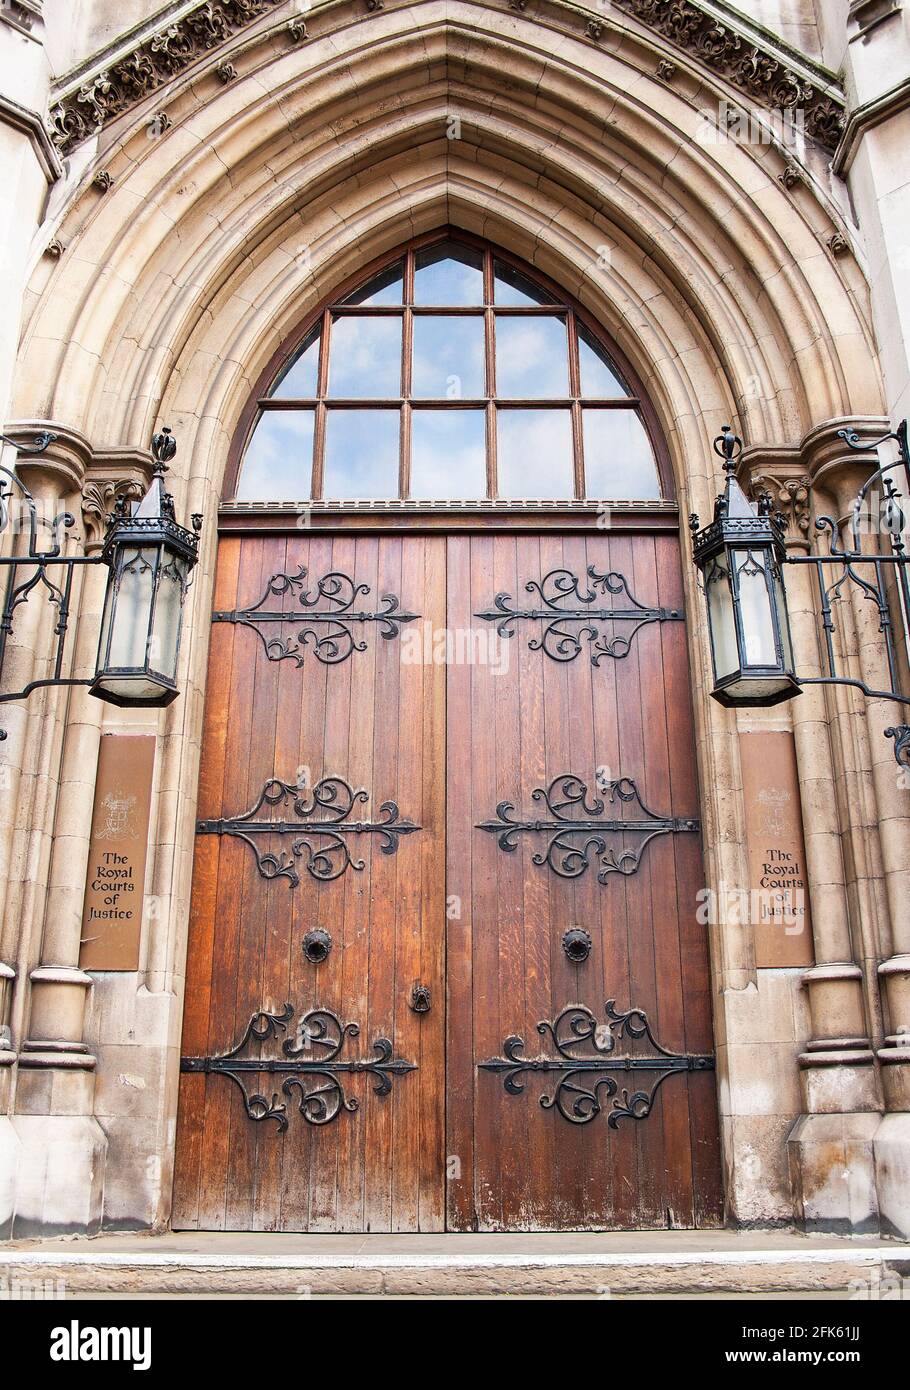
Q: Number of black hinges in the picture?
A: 6